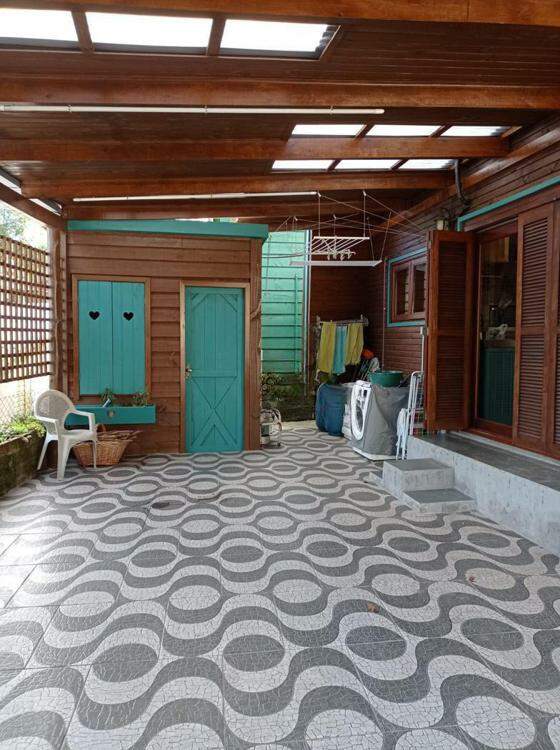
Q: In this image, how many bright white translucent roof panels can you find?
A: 9